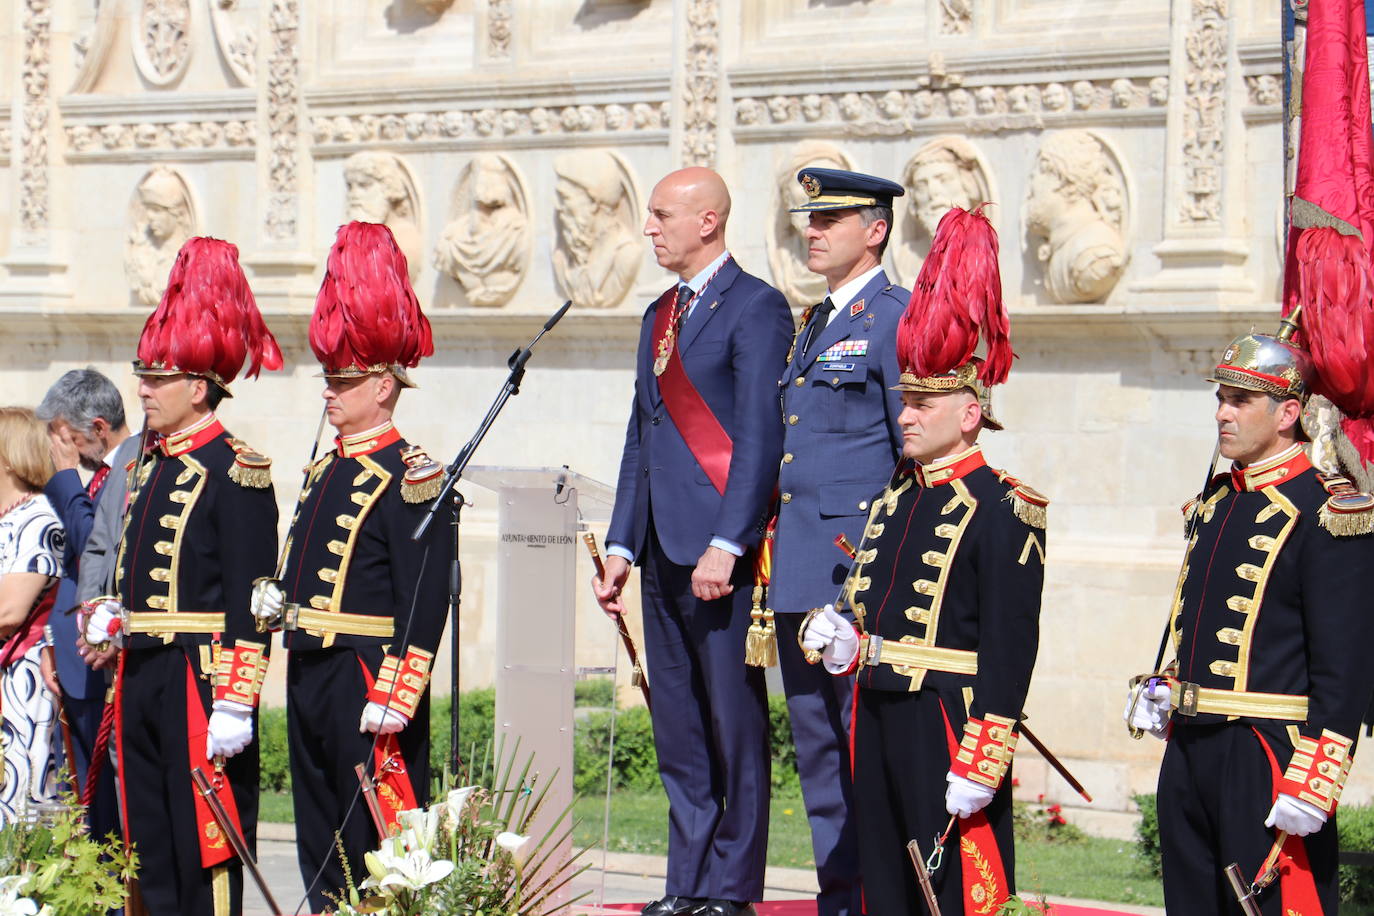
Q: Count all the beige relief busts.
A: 7